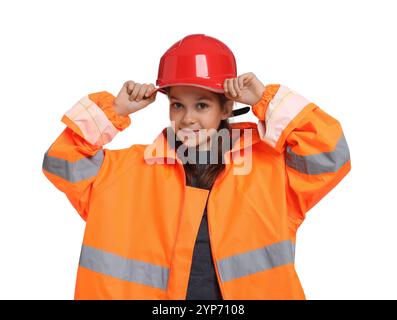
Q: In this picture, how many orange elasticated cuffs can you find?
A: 2